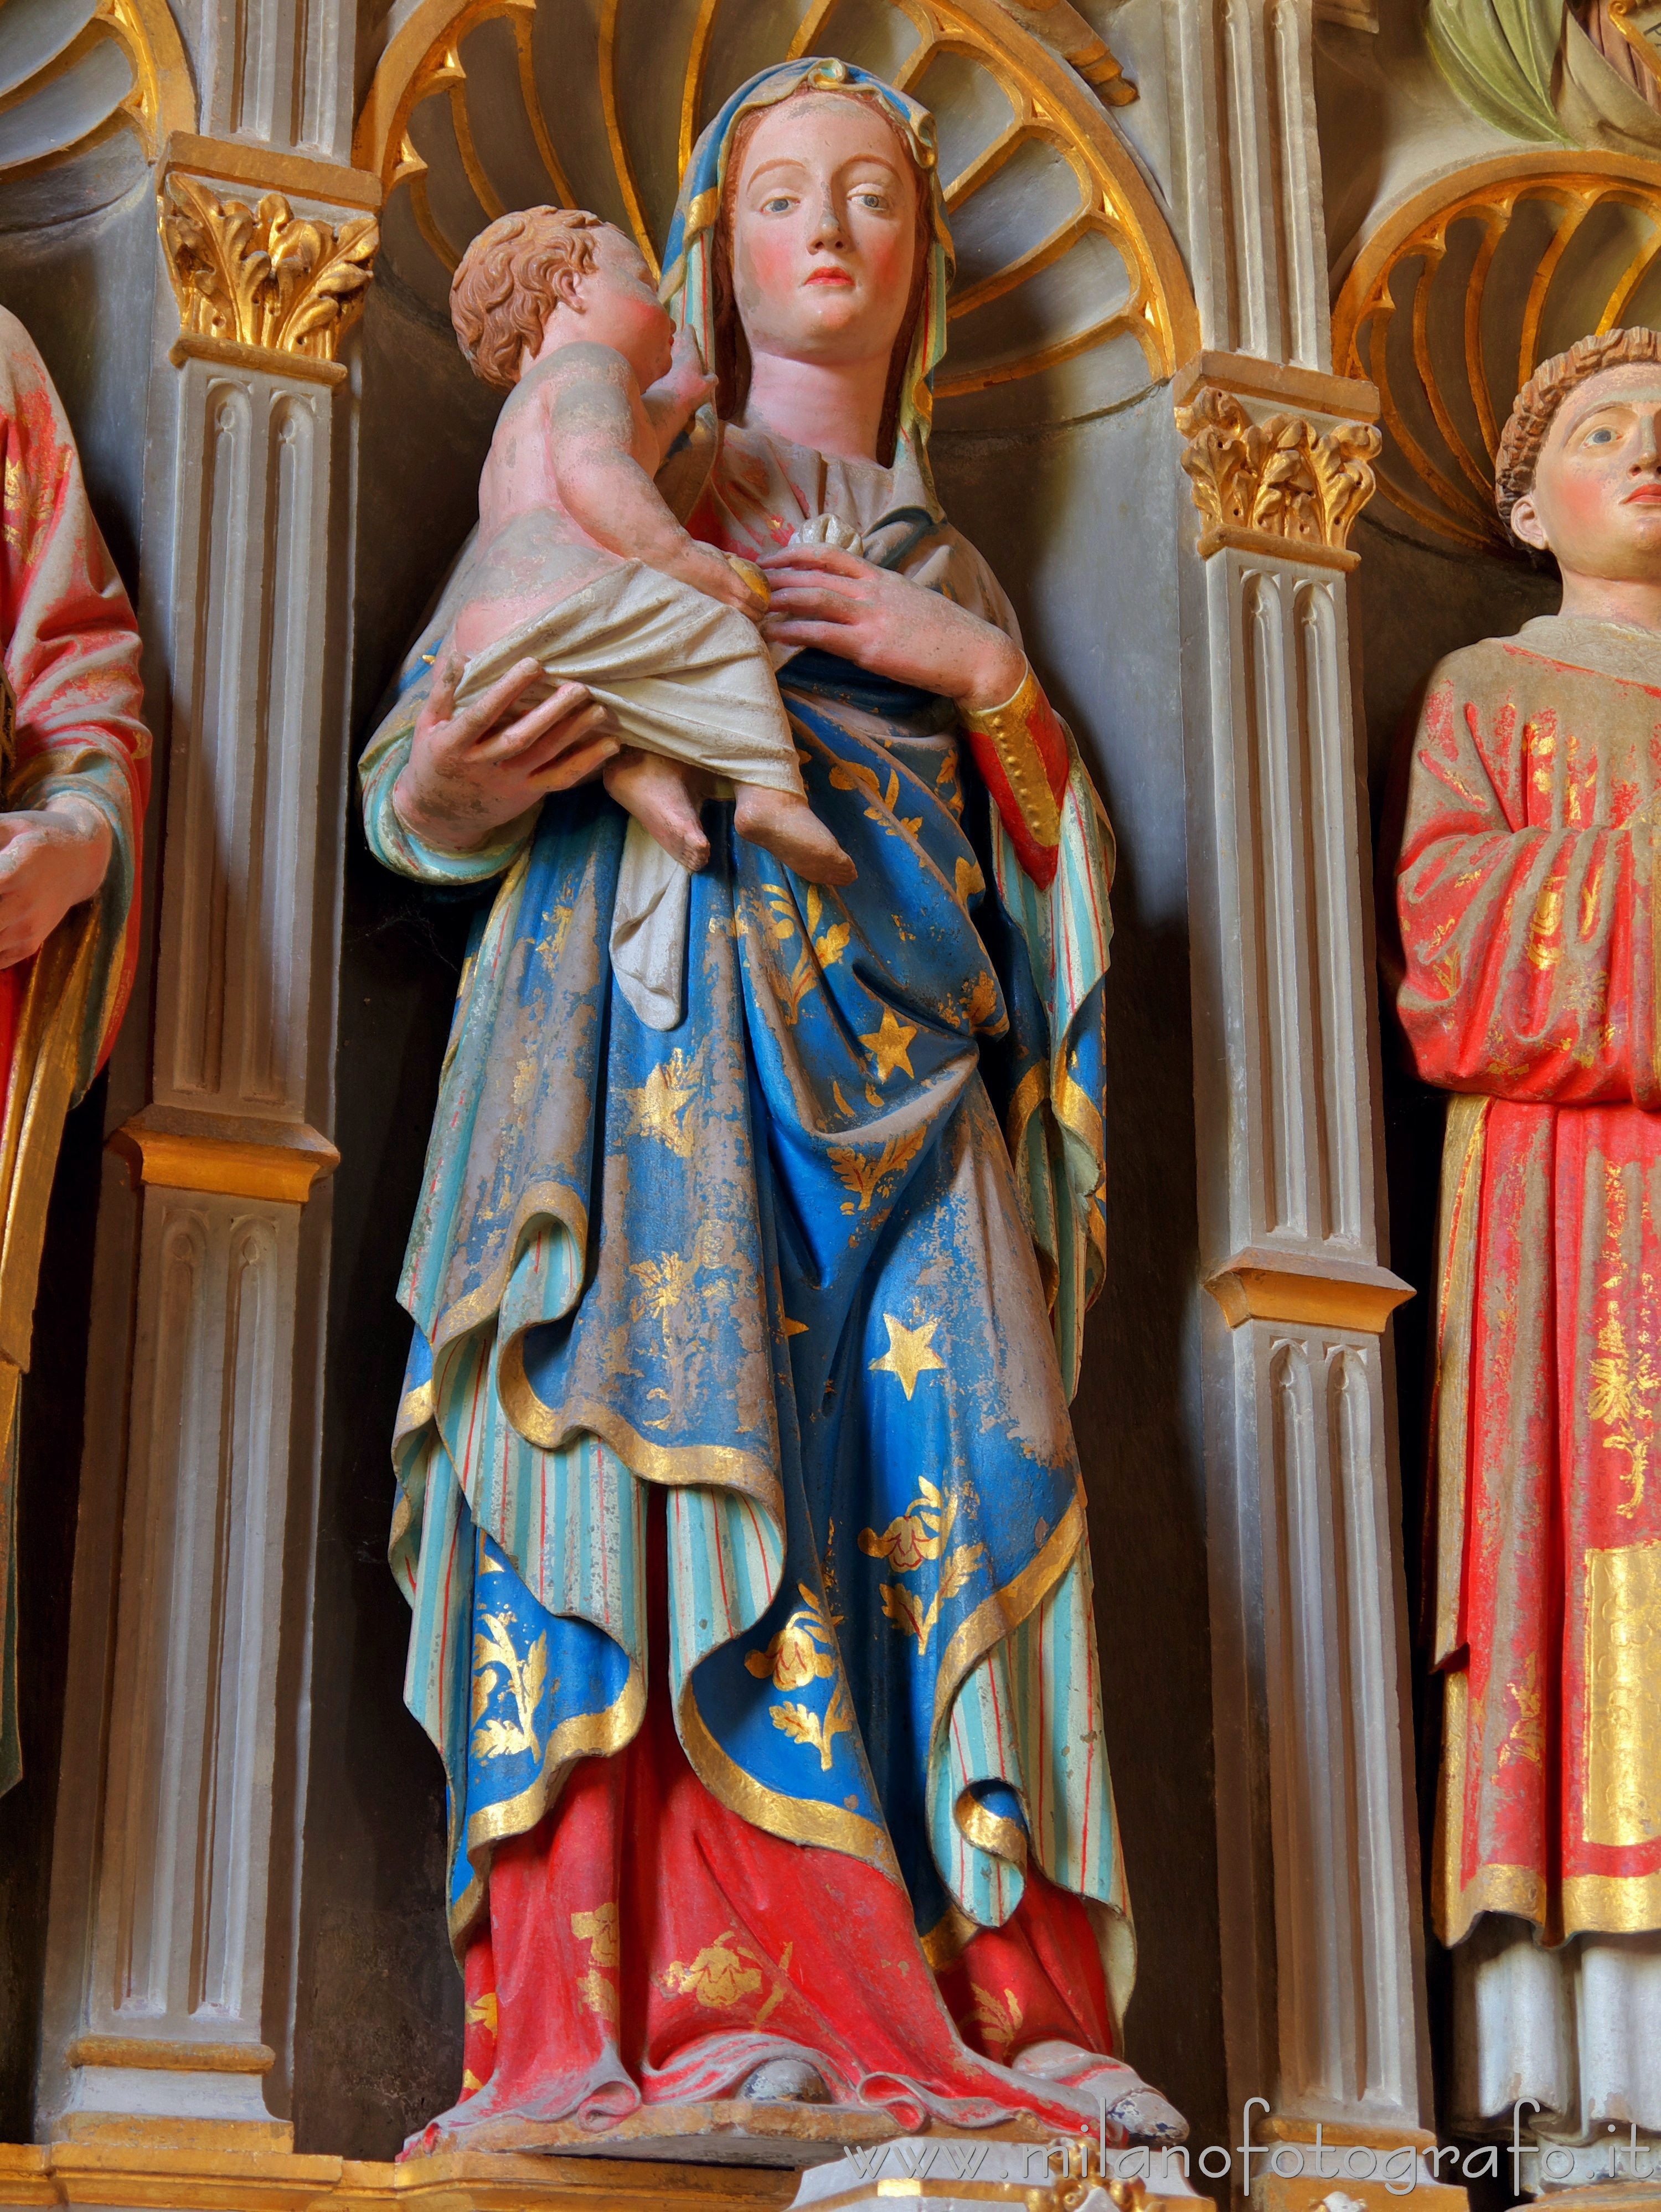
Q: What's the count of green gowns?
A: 0